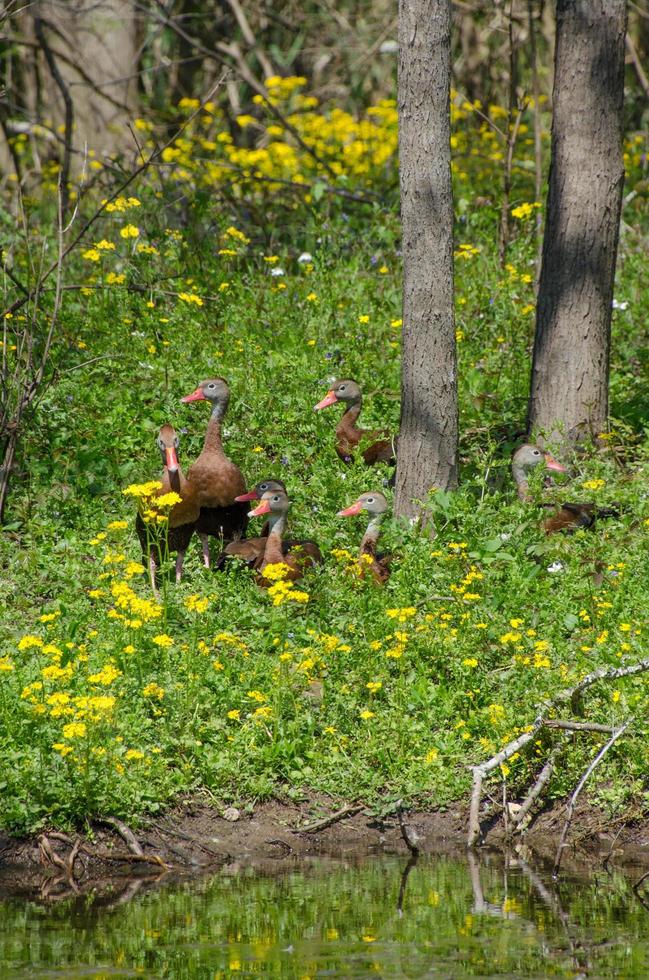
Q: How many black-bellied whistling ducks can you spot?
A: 7